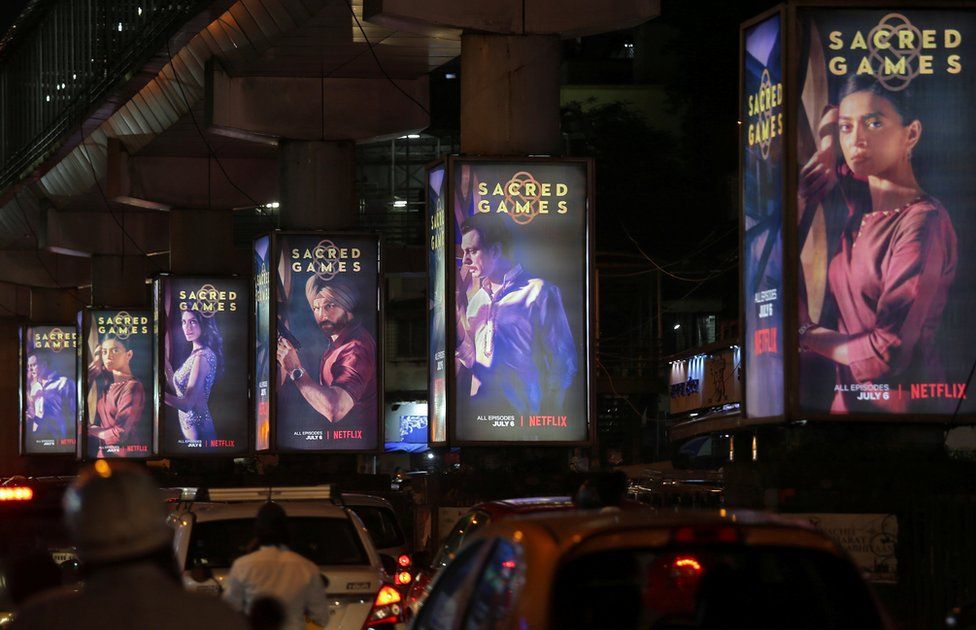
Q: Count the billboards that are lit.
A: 6